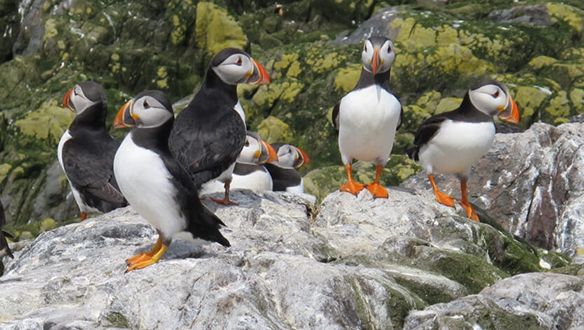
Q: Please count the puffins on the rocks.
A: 7